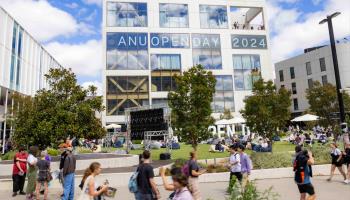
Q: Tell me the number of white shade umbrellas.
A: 4